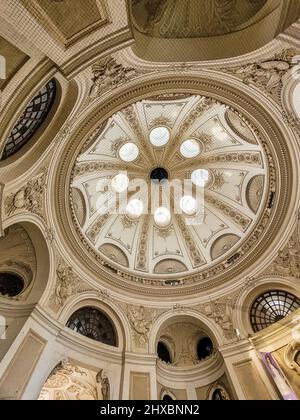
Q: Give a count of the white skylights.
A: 8